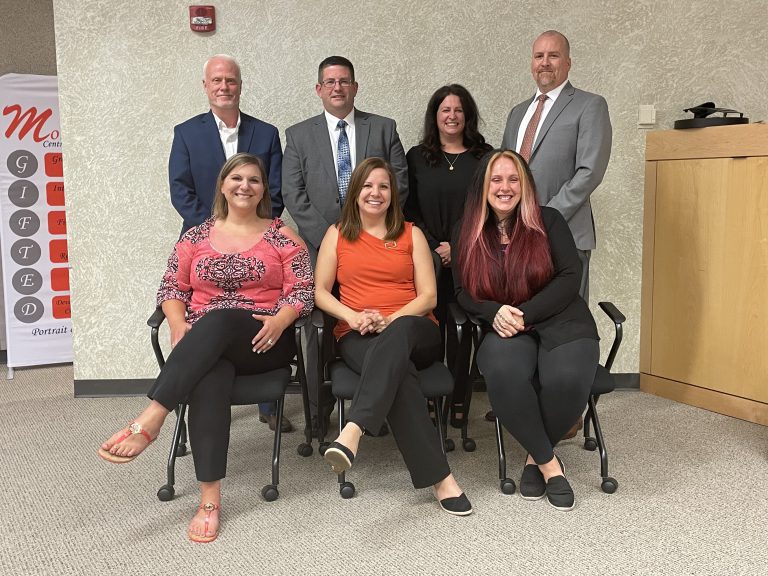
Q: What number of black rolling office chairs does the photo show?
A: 3